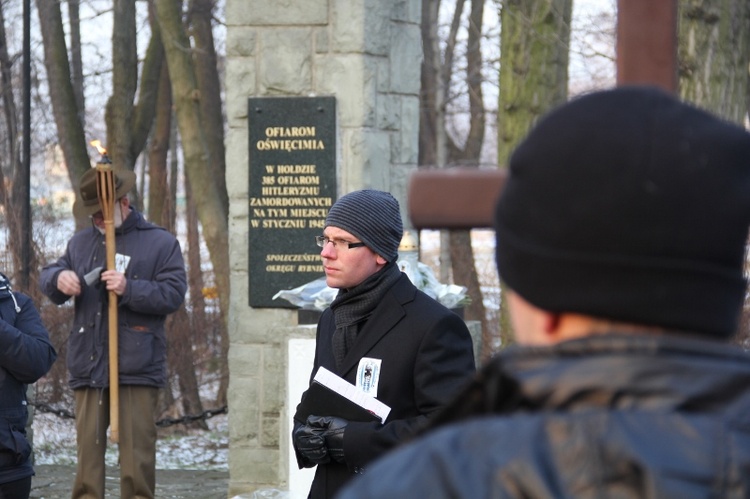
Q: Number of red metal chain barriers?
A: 0